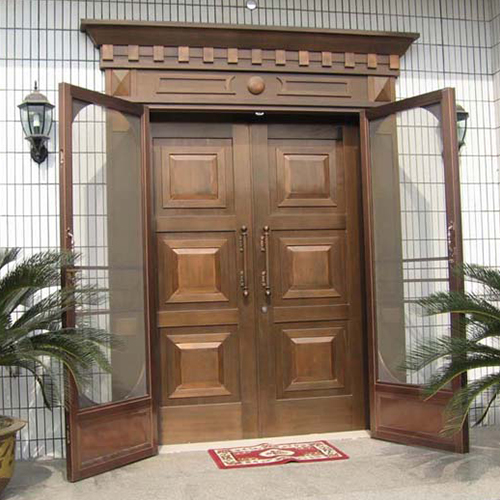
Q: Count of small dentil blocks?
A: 13